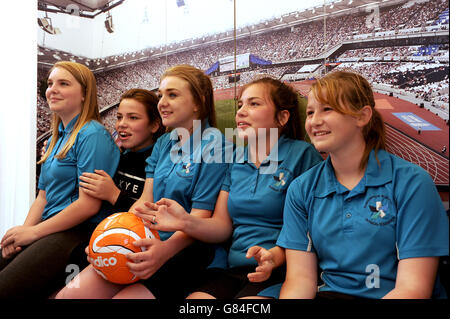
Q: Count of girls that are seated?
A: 5